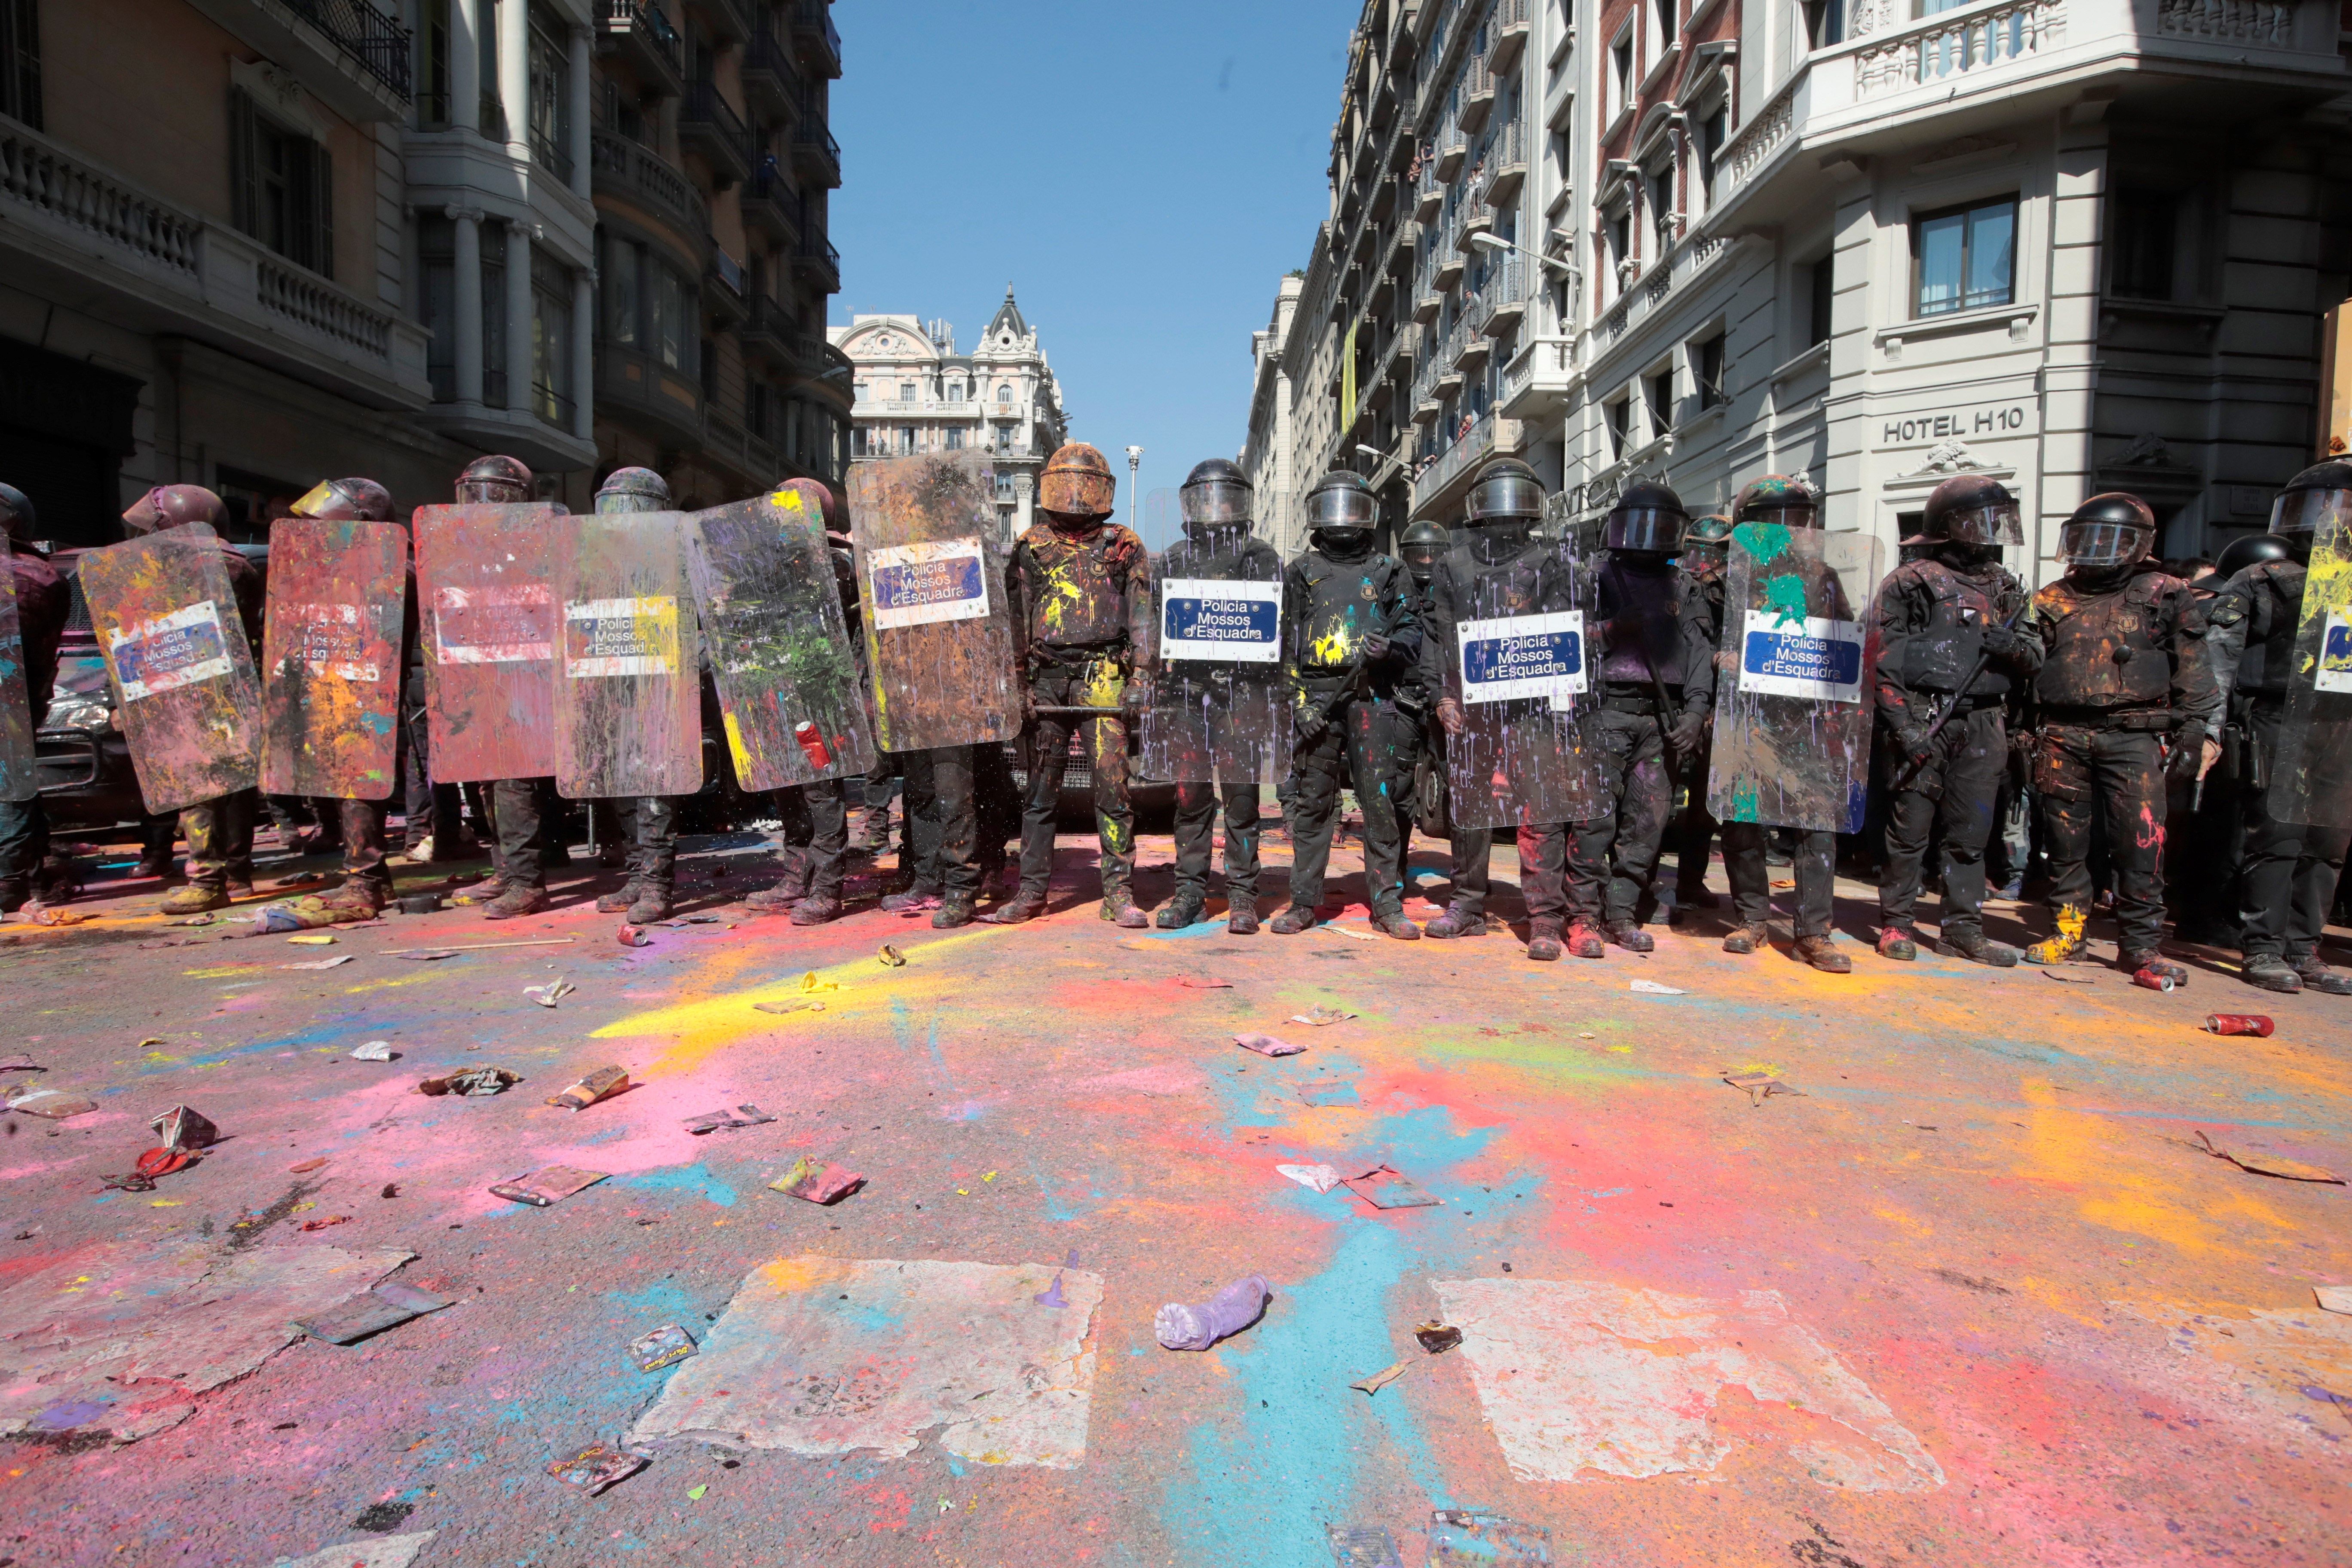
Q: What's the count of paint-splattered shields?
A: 11